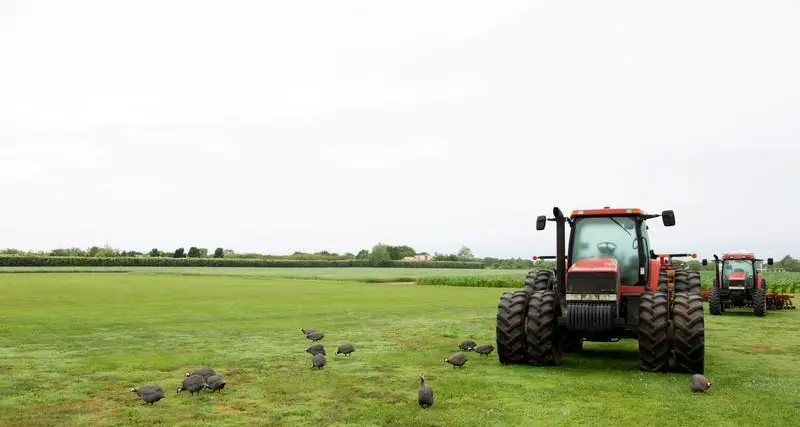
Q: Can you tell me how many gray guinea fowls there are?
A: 14